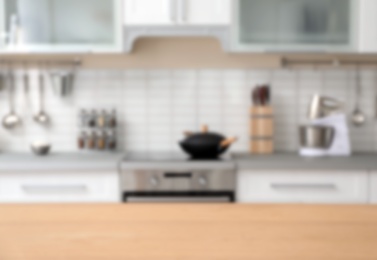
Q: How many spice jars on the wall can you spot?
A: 8